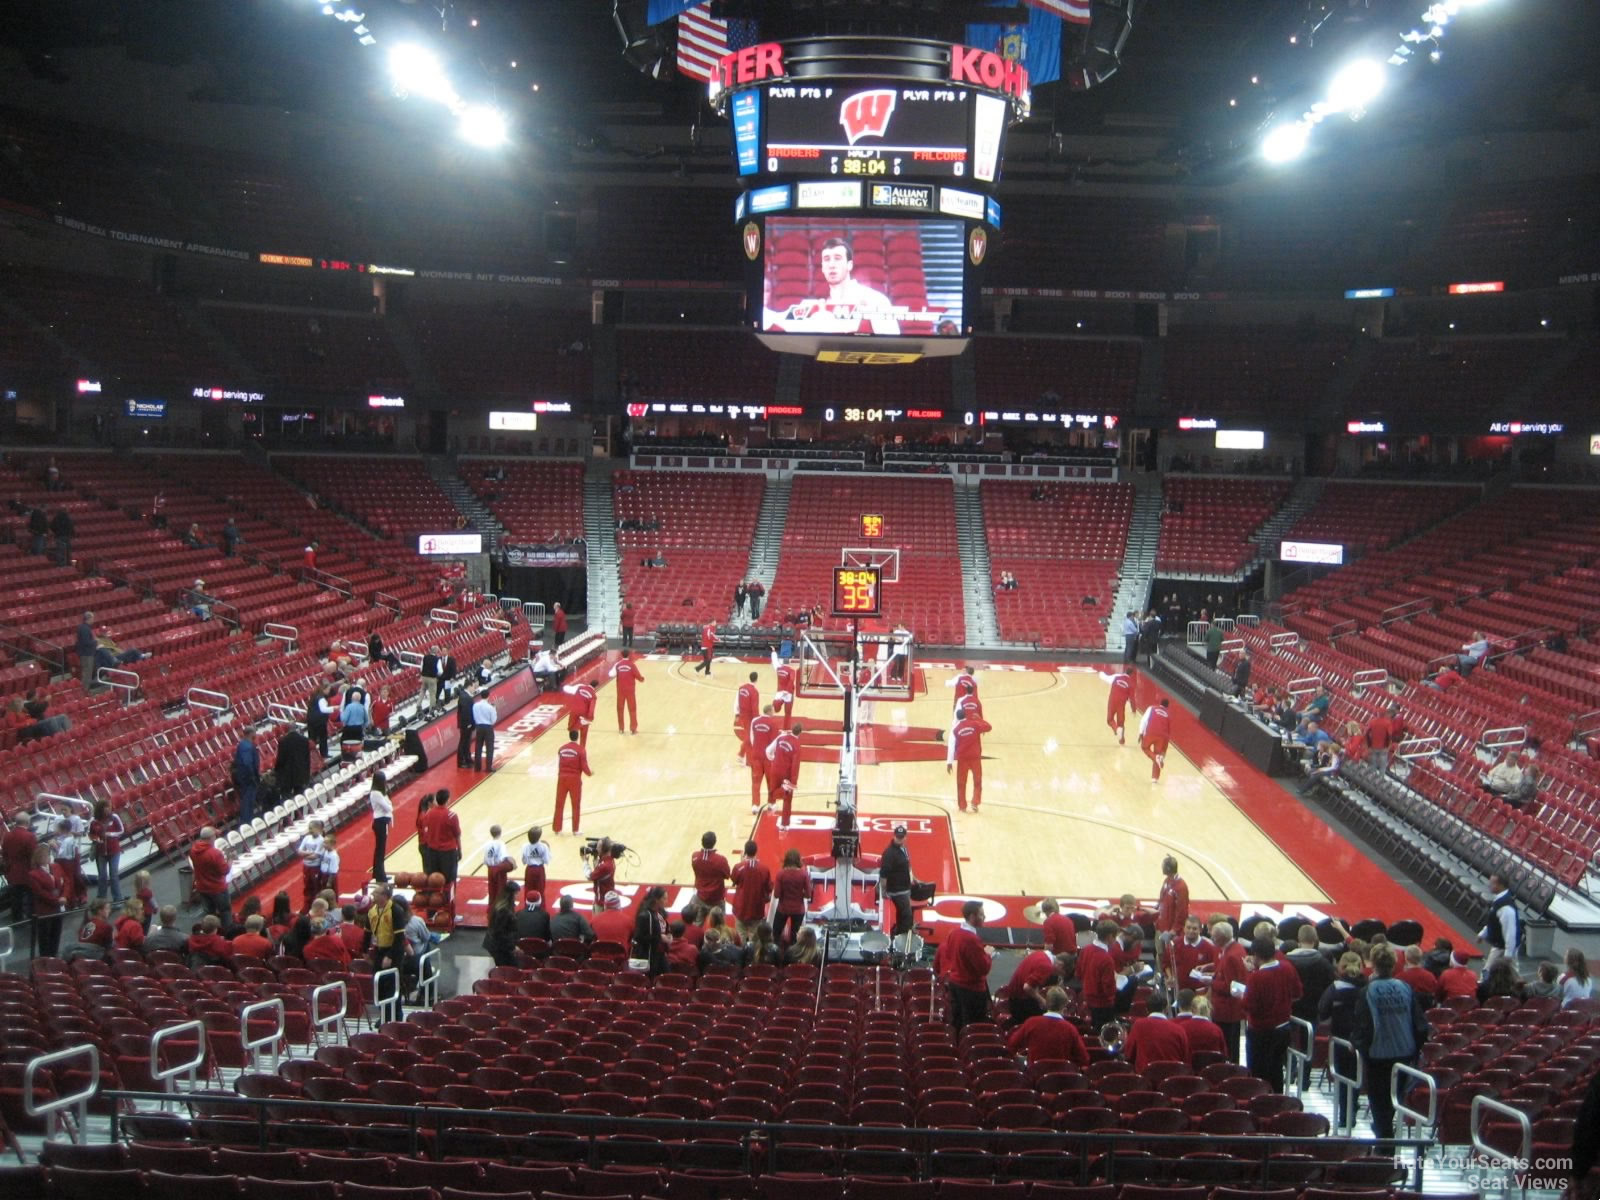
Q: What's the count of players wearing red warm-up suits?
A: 12